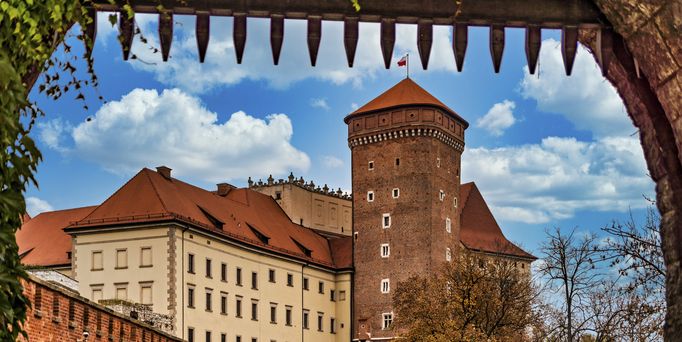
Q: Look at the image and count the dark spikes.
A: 15